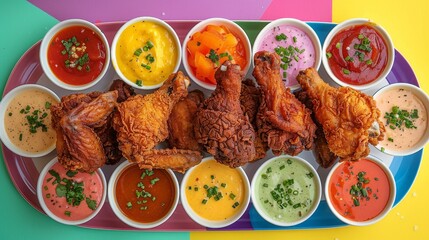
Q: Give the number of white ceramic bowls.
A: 12